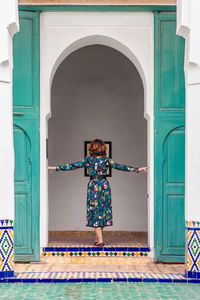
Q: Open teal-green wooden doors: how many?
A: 2